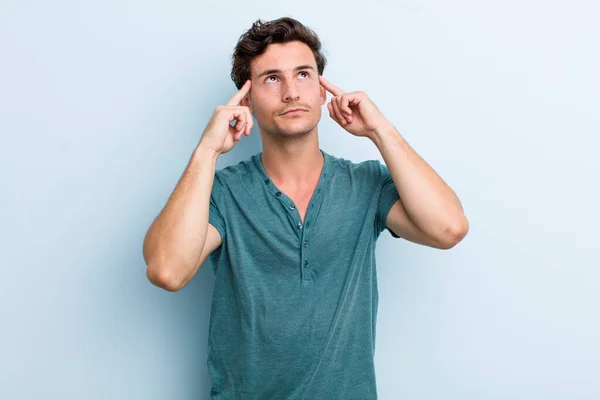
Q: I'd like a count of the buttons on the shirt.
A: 6